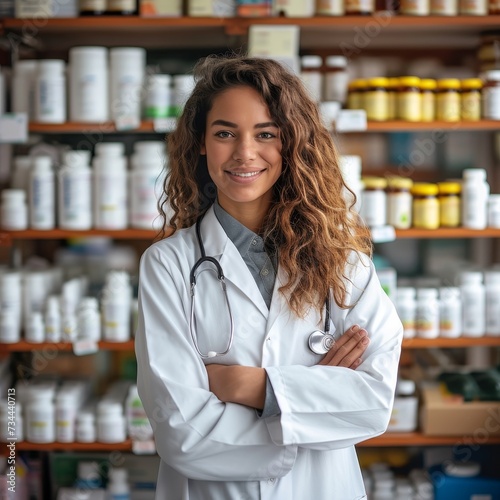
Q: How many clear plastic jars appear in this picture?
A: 0